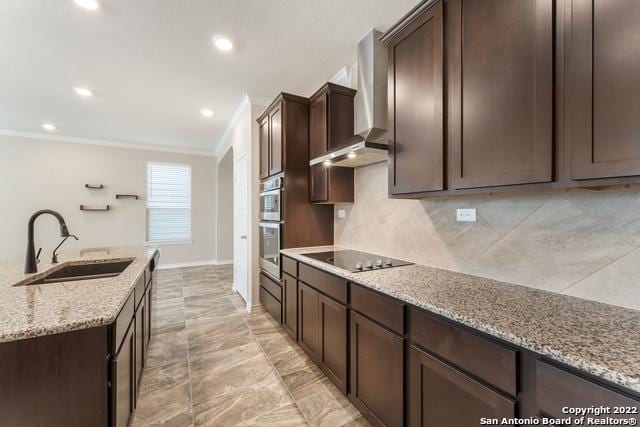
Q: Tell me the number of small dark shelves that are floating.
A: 3